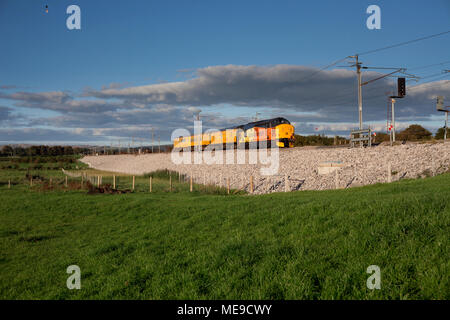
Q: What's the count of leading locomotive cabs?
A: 1